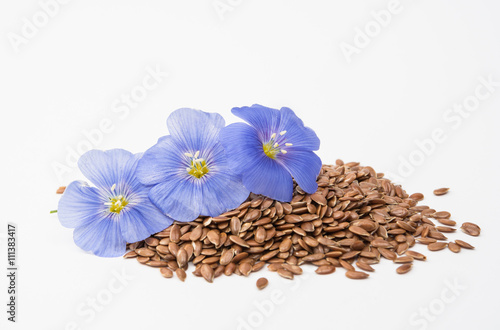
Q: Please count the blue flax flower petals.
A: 15